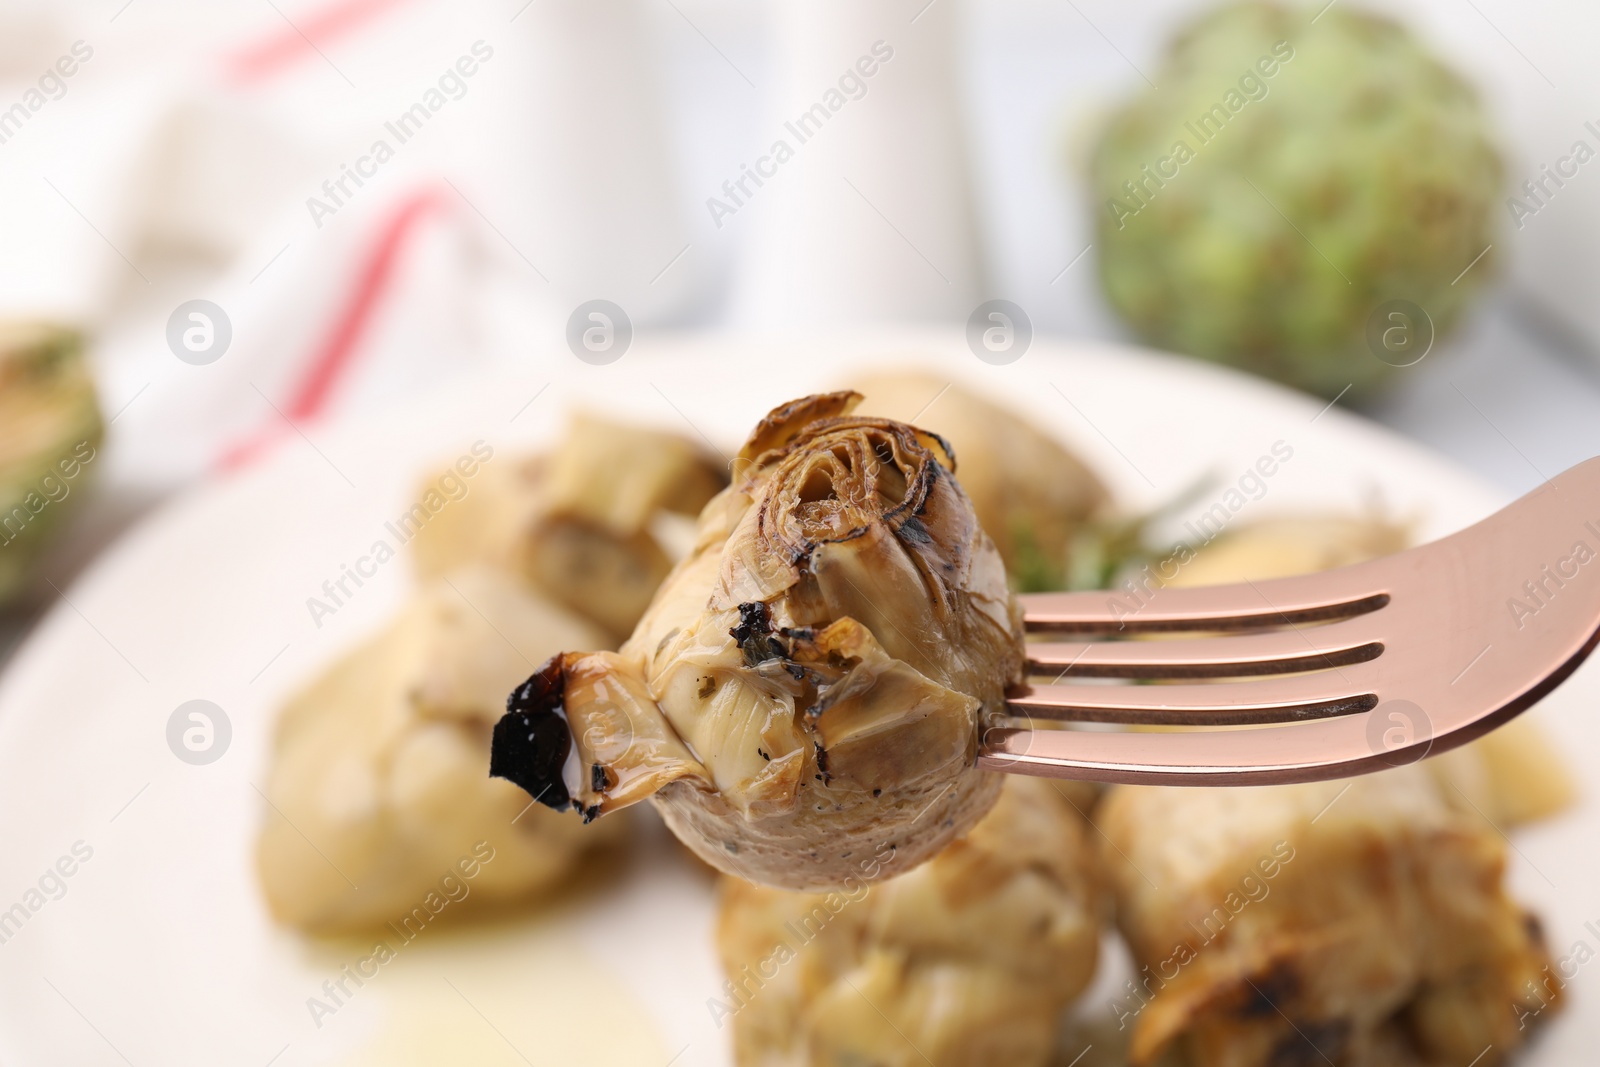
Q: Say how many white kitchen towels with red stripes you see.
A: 1